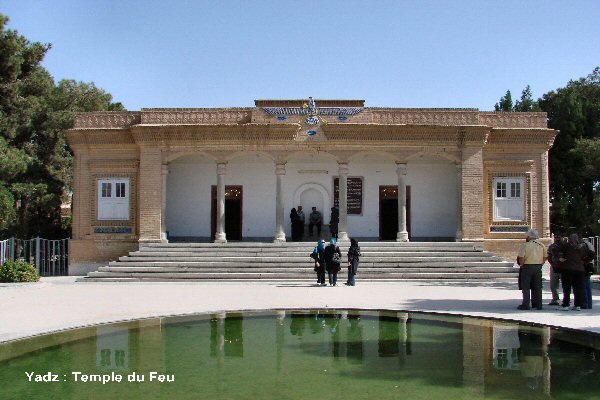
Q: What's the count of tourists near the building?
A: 11